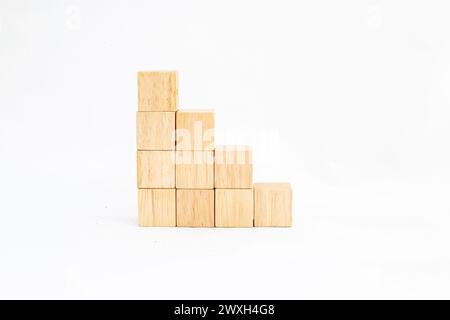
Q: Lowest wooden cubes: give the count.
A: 4